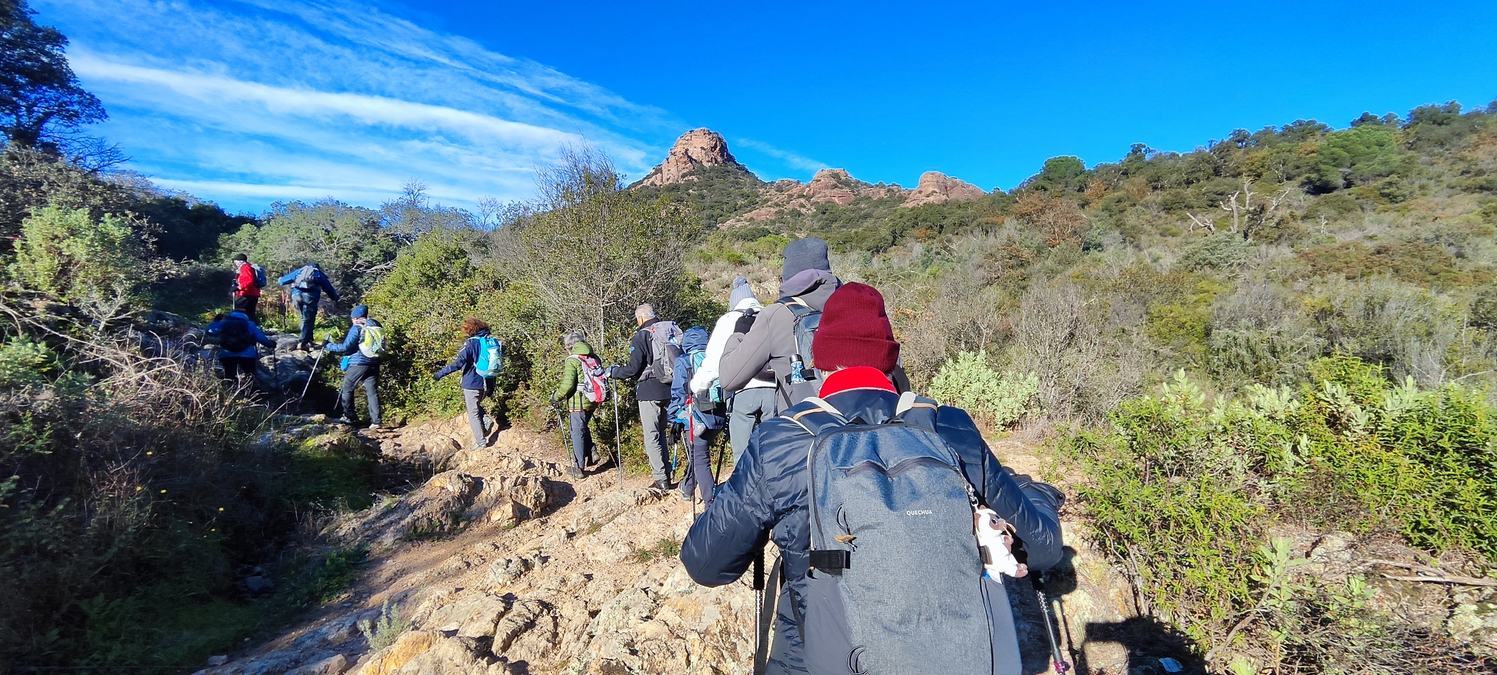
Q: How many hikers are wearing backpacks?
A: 11